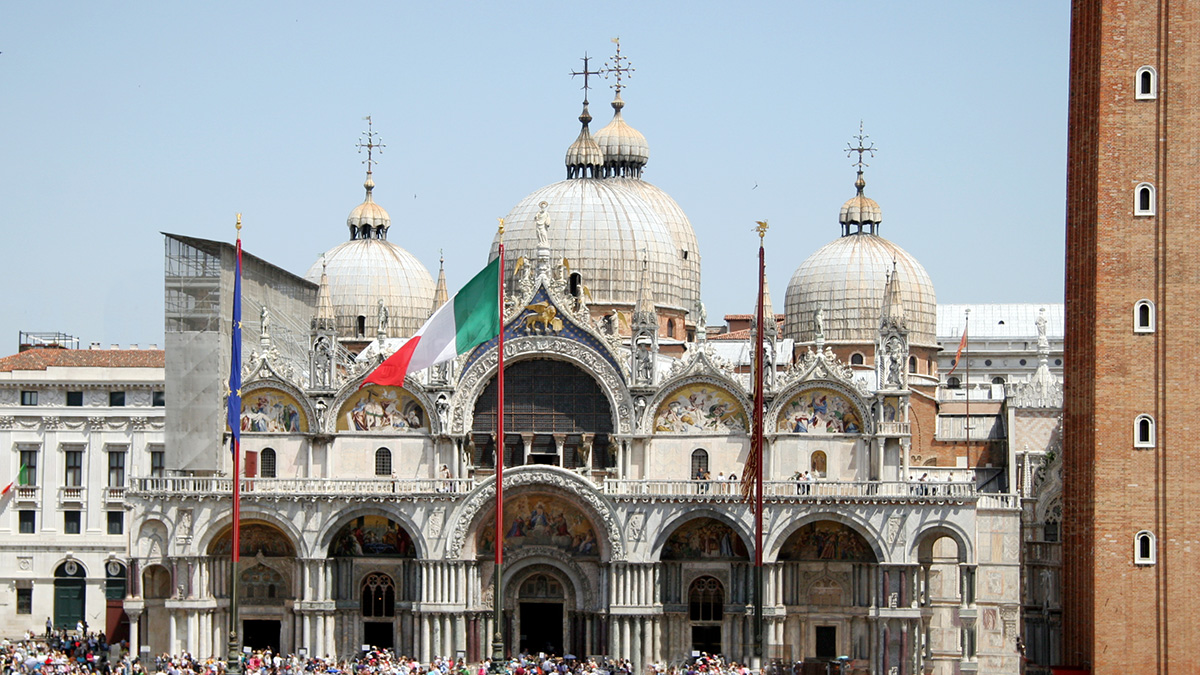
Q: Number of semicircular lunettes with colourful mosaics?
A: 9